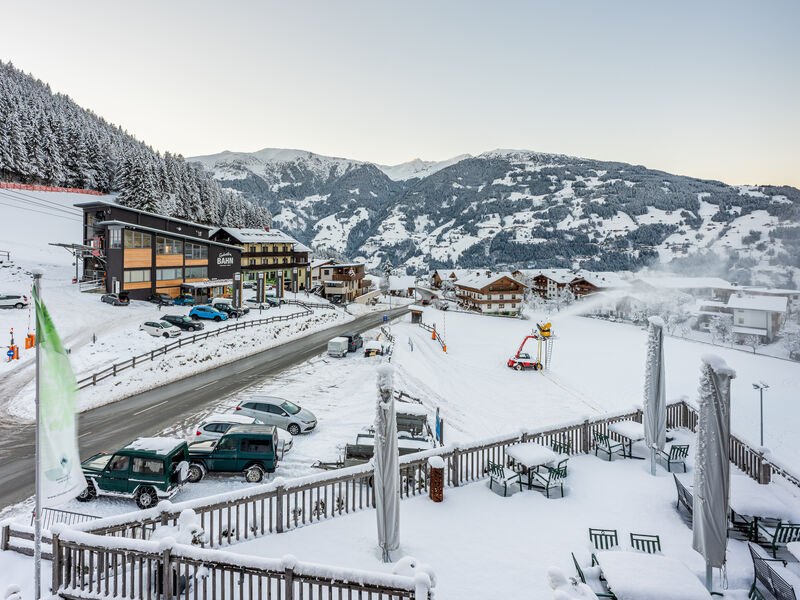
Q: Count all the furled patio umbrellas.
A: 3